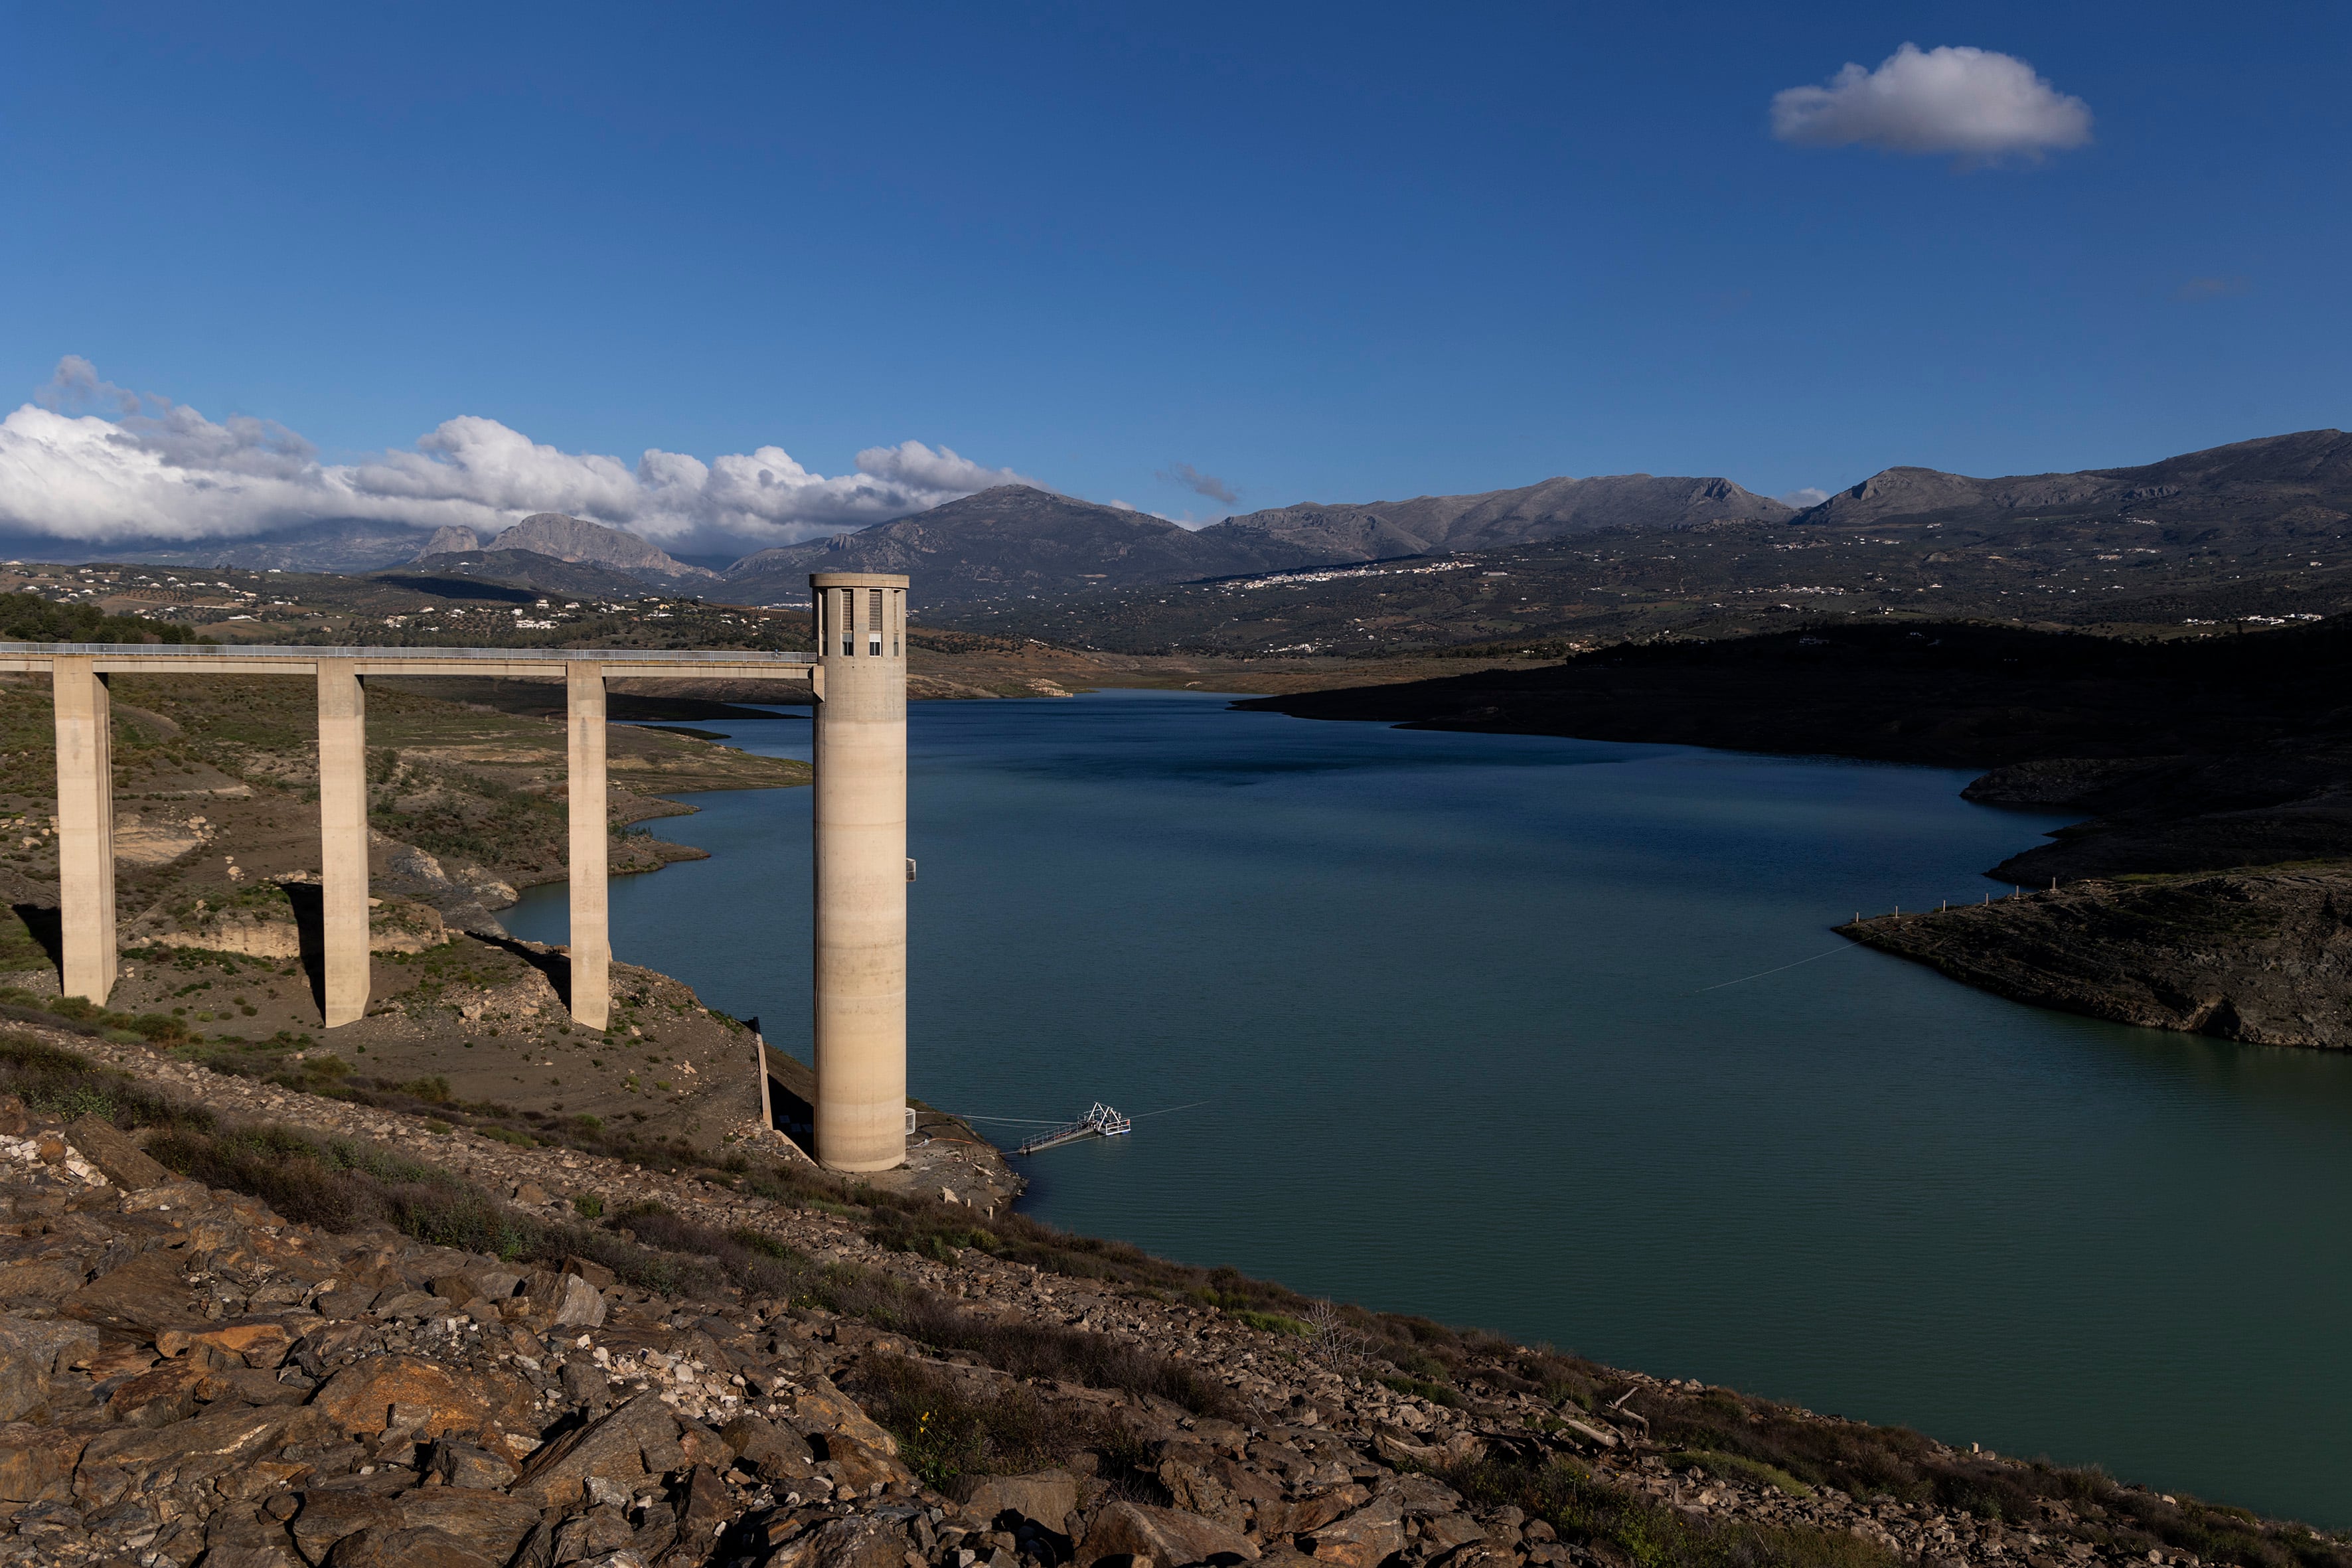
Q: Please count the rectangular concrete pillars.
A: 3